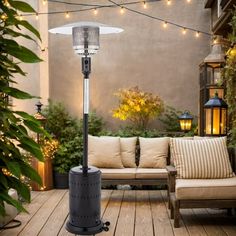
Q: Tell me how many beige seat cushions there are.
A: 3